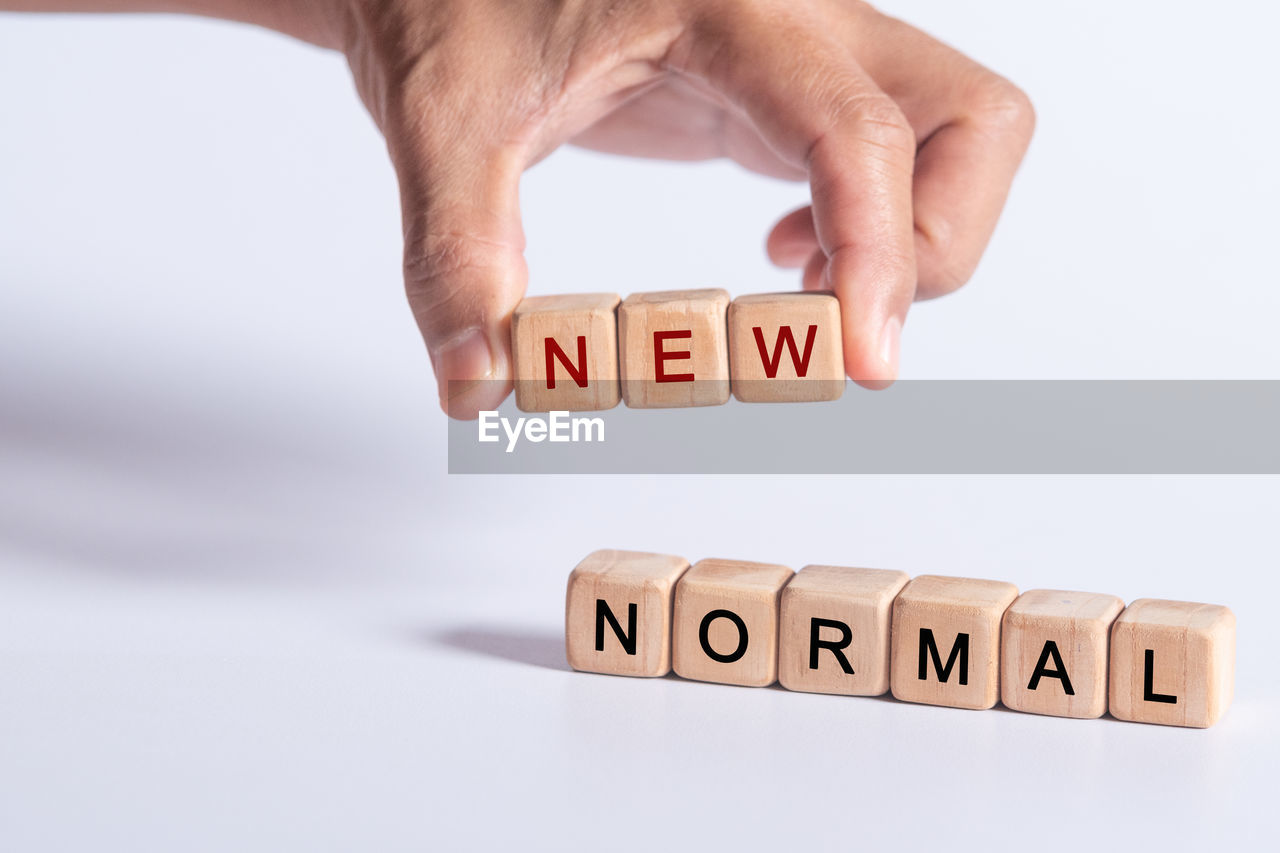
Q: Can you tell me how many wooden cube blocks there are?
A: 9